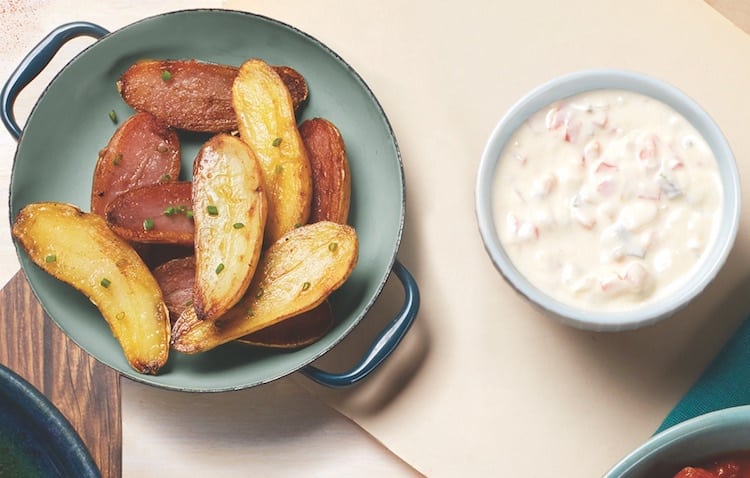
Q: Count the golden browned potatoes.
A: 4